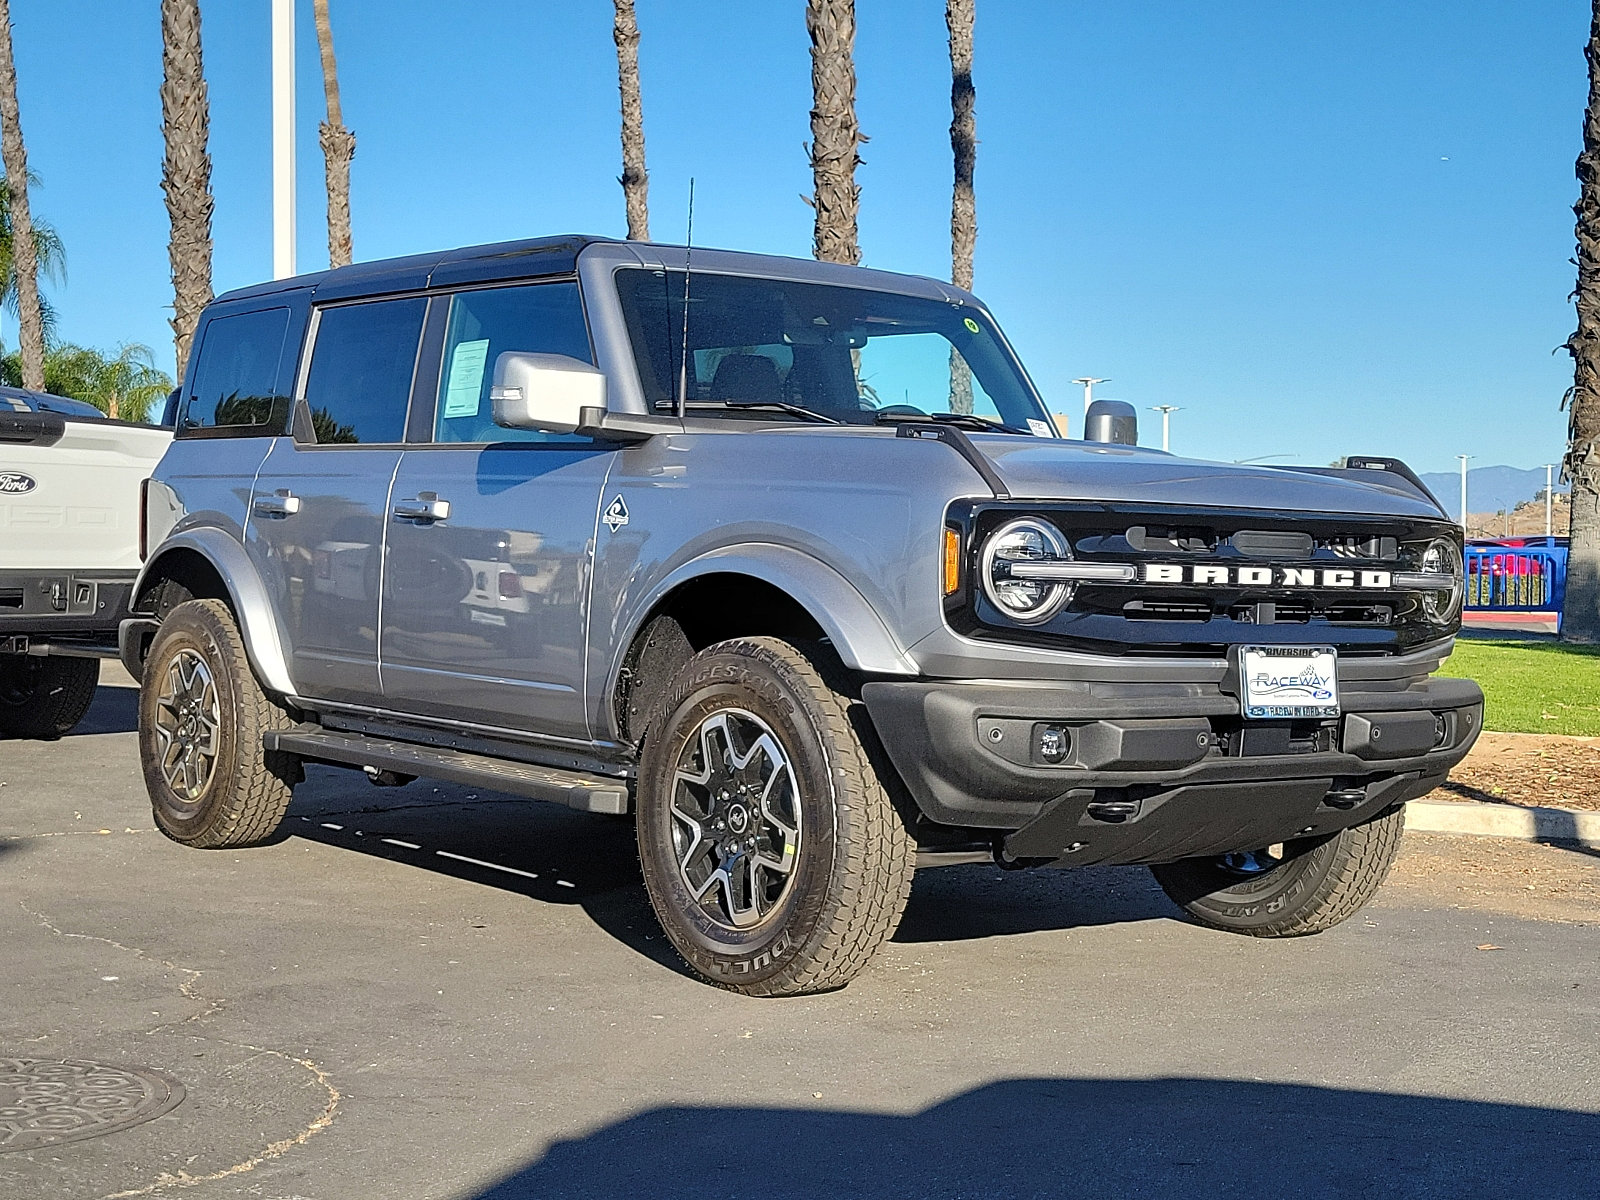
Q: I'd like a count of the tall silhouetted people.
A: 0